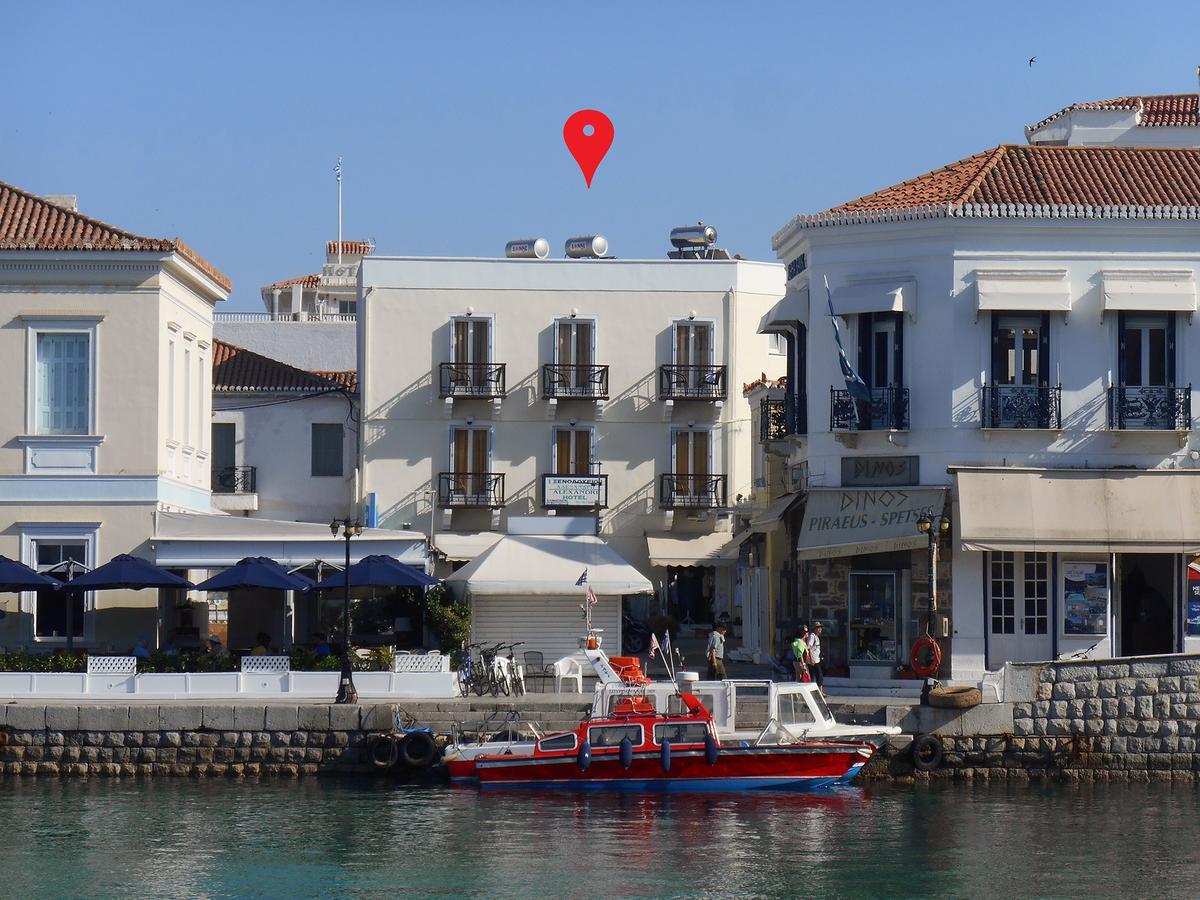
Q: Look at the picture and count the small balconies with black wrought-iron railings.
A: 11